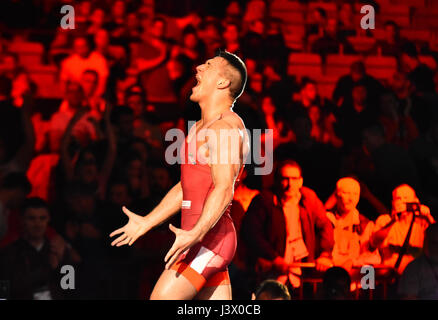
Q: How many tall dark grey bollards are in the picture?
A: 0